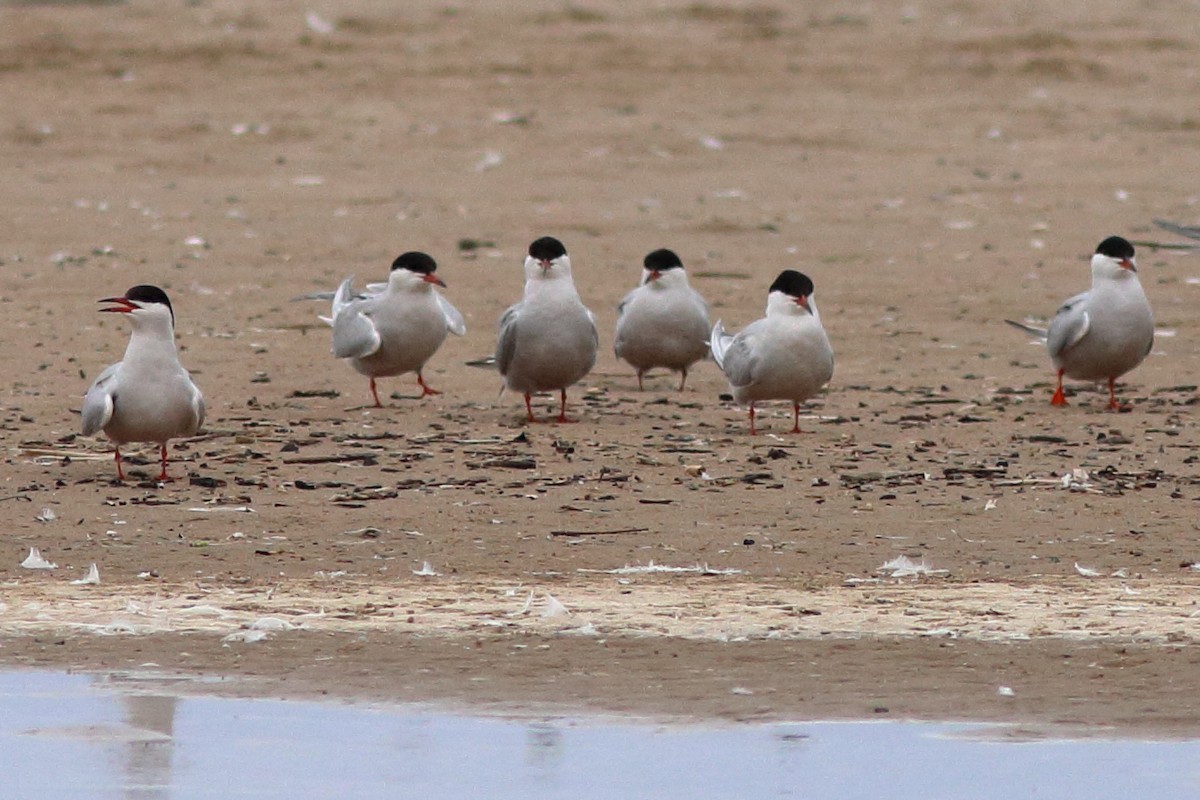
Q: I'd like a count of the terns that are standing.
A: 6